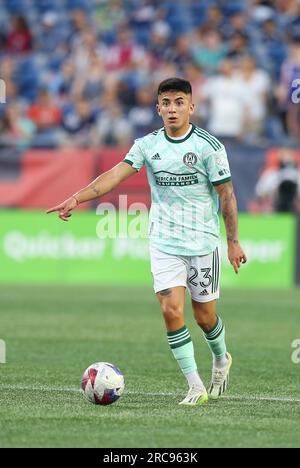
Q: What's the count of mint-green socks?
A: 2